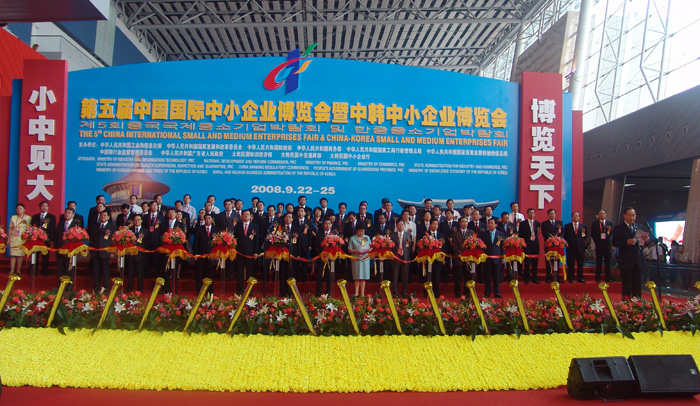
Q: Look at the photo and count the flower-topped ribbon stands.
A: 13